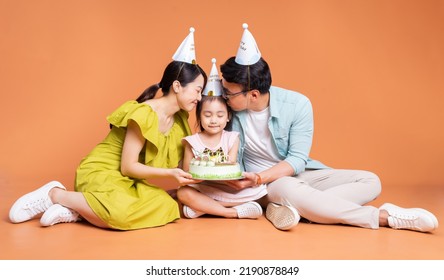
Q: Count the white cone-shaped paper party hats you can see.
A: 3